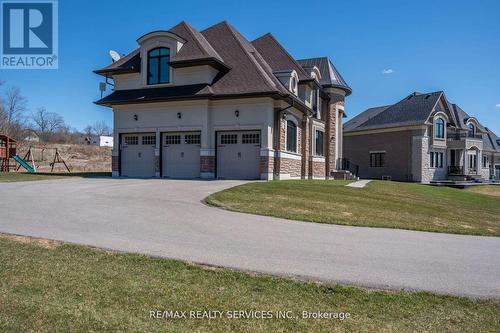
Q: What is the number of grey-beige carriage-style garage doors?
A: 3